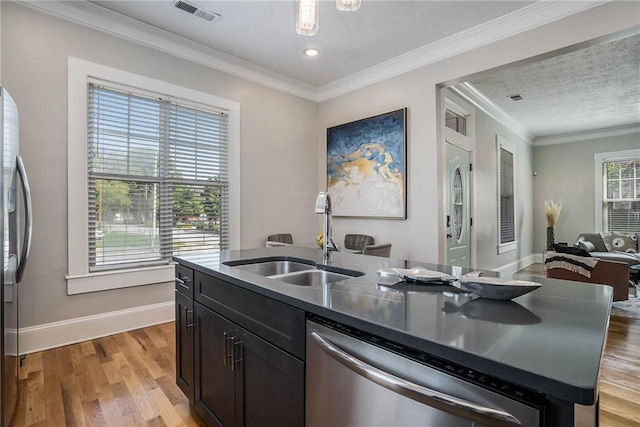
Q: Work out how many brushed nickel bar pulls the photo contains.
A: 4